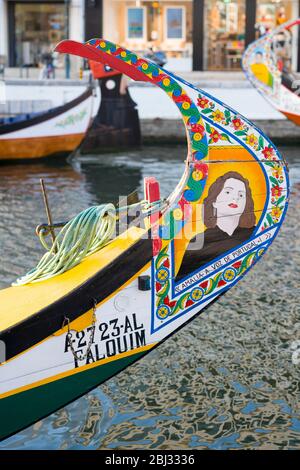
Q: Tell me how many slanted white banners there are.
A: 1